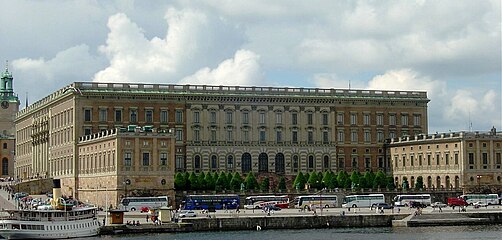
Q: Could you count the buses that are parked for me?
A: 7